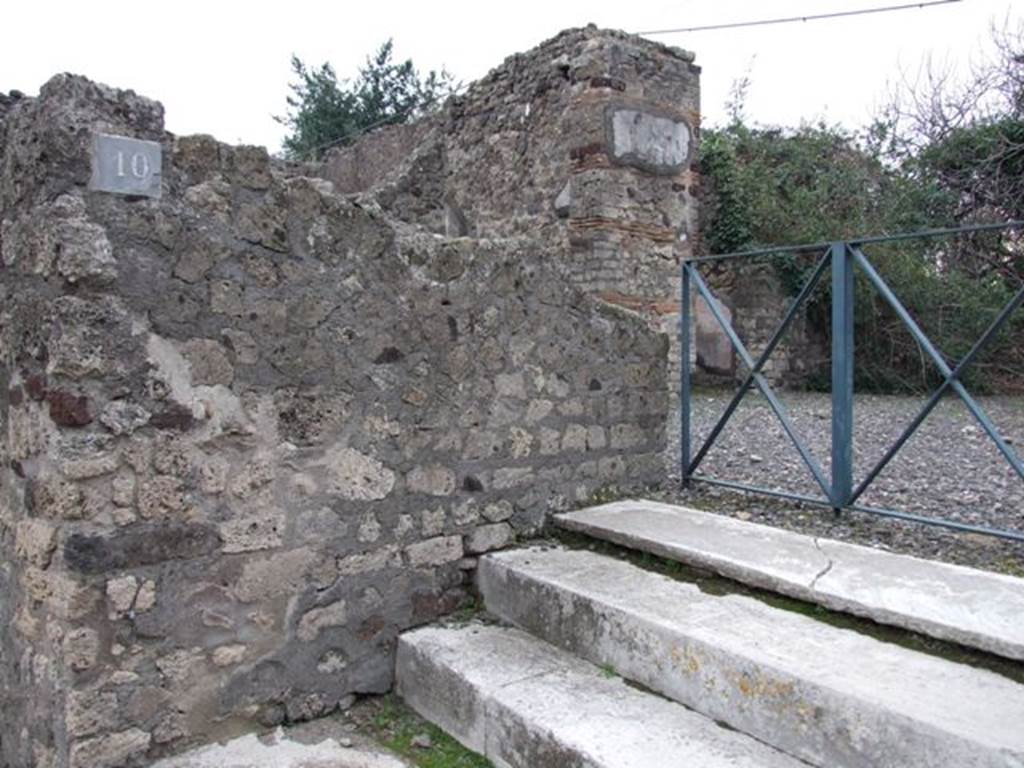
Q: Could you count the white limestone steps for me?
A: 3